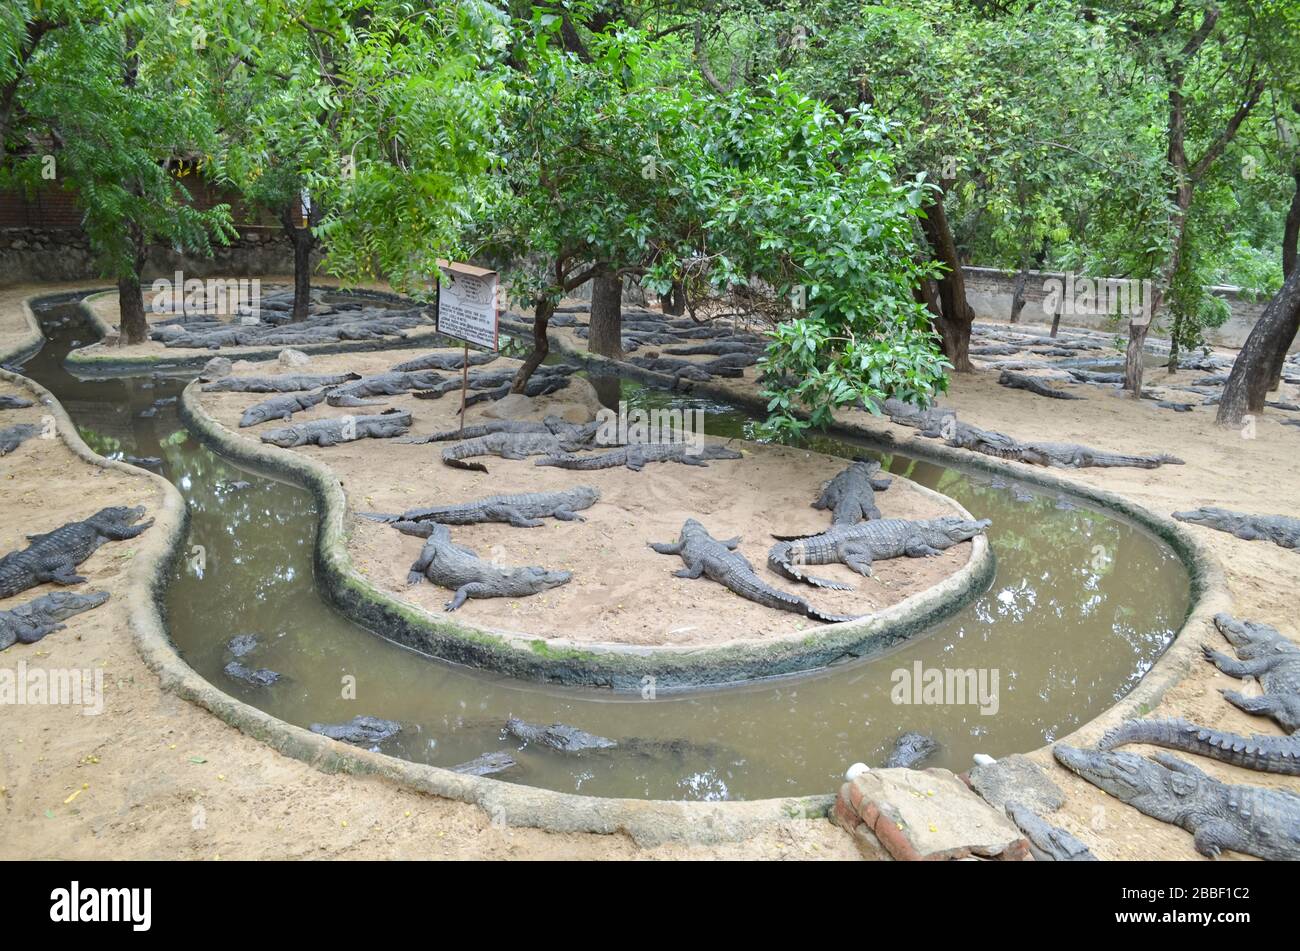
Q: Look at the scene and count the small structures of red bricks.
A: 1